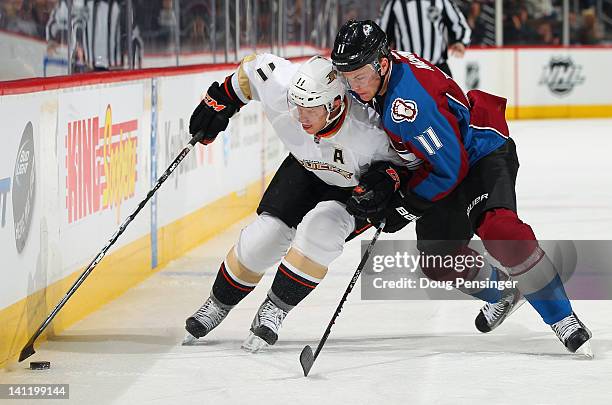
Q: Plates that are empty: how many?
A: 0